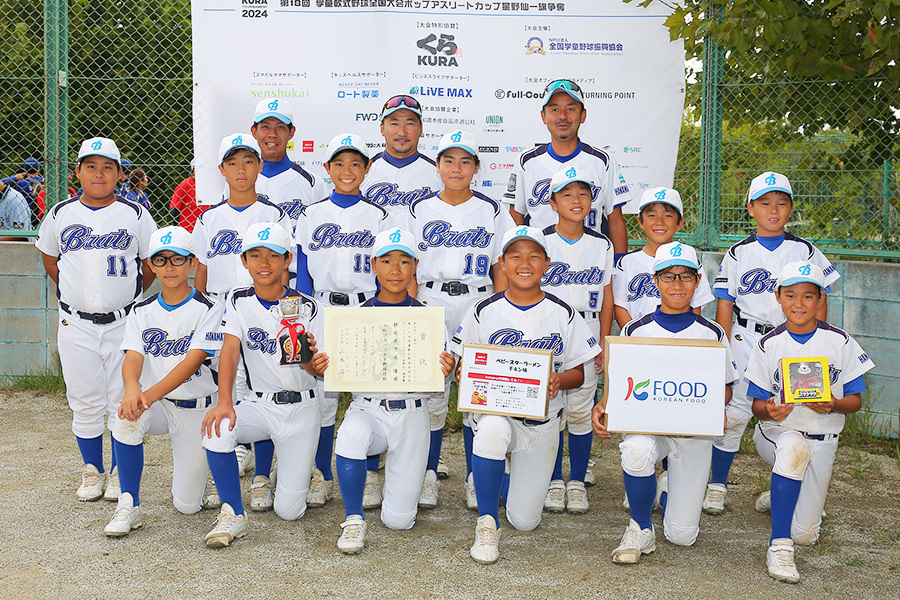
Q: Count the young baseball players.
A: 13